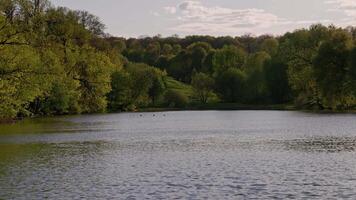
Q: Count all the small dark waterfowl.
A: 3